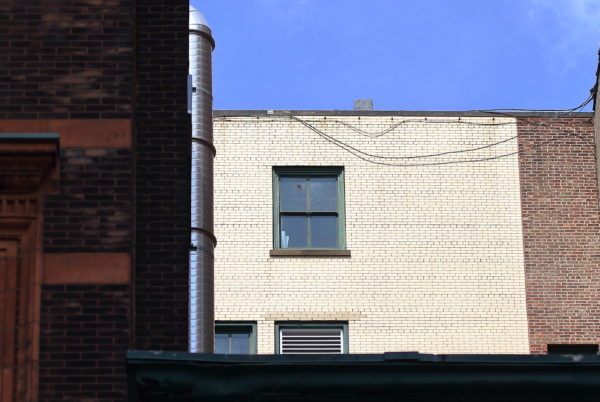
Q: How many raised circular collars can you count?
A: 3